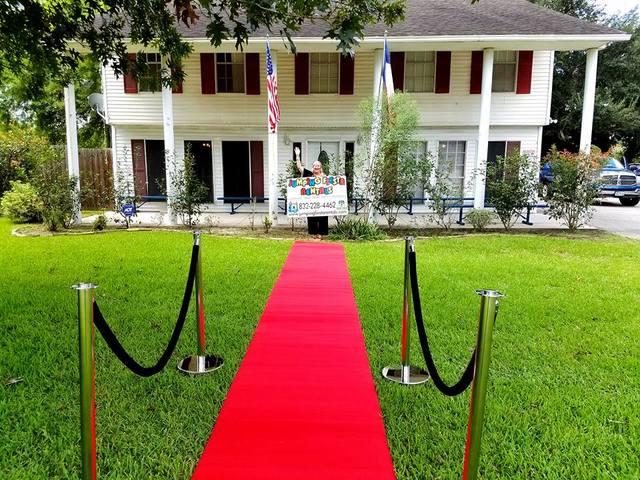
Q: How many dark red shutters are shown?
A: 13